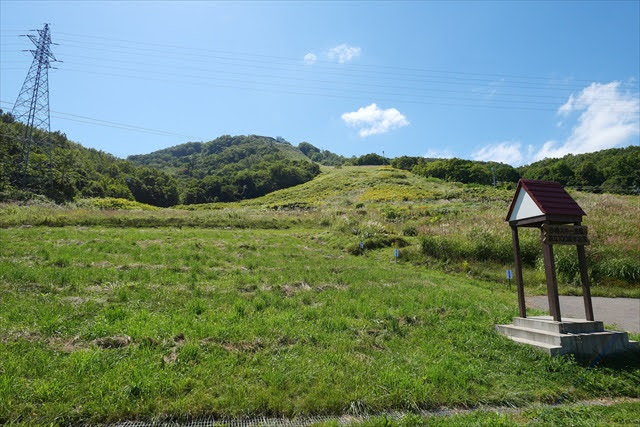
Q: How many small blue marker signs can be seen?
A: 3